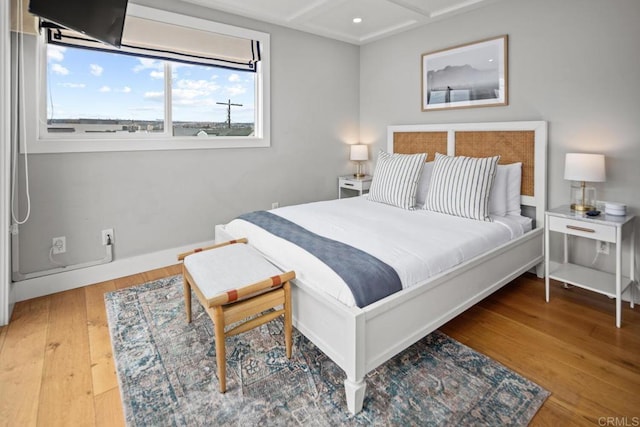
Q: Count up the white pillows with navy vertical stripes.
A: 2